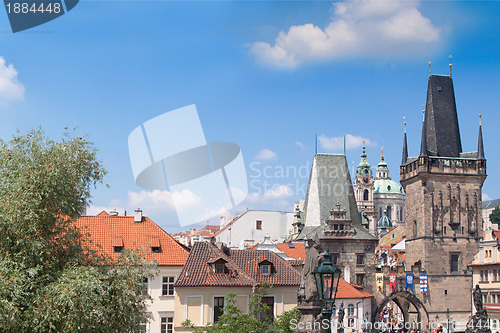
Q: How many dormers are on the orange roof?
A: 2